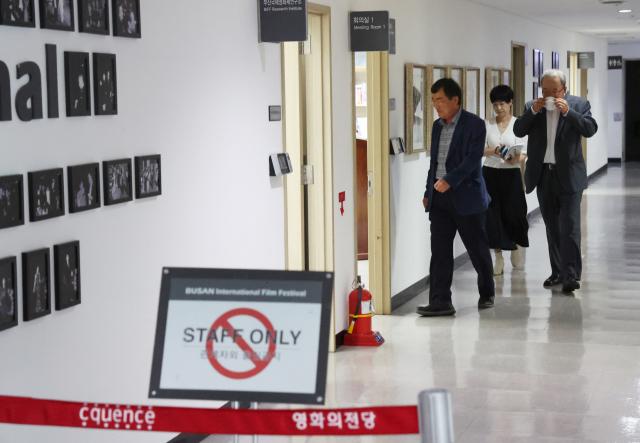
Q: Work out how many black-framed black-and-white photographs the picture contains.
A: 14